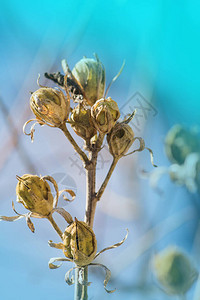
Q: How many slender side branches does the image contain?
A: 3